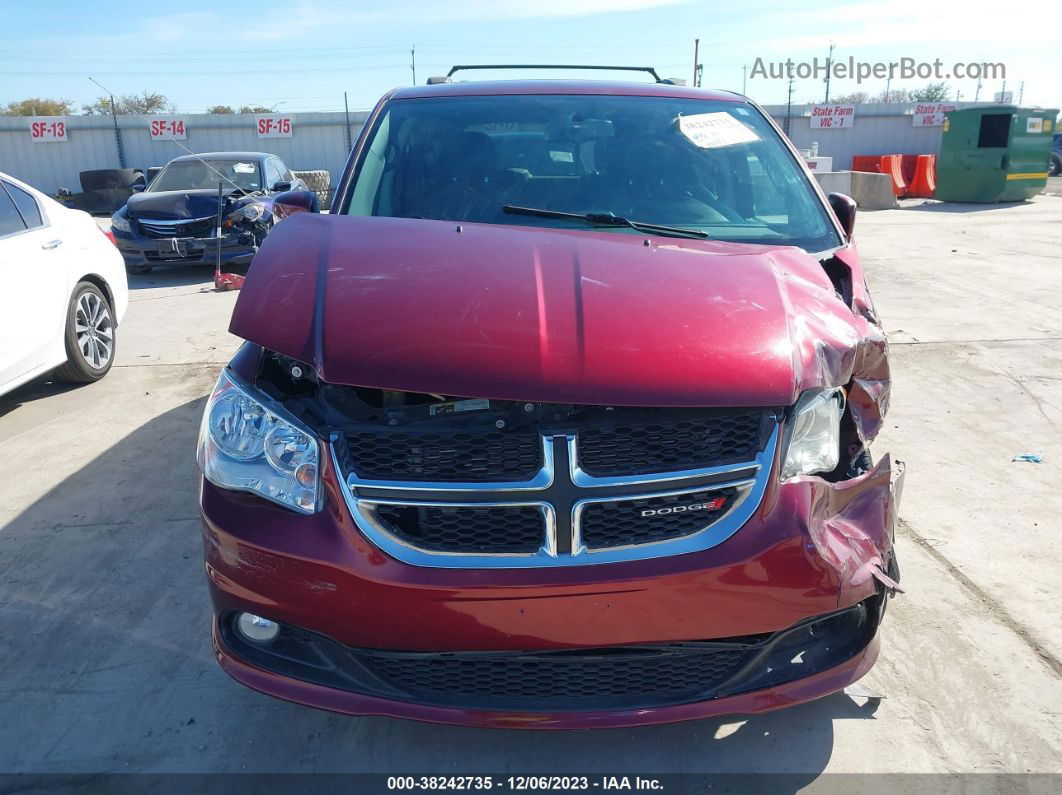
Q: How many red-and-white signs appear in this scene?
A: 5